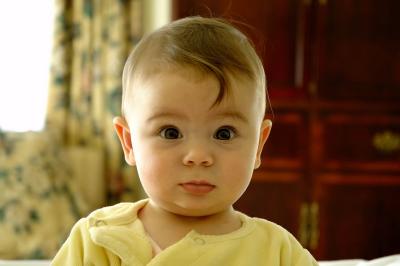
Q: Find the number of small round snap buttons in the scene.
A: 2